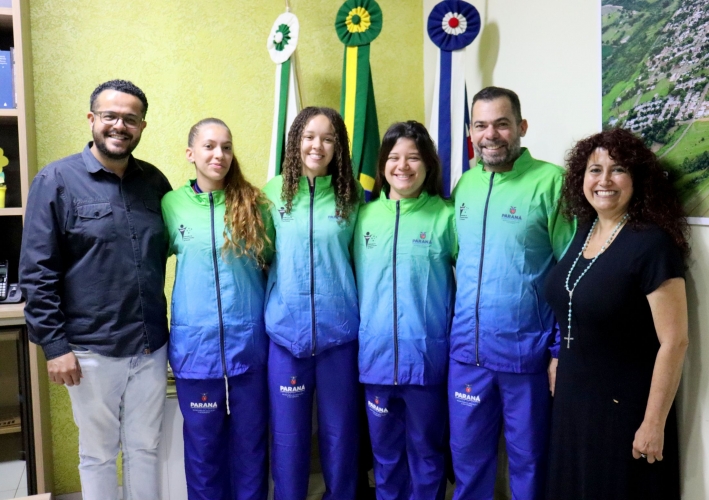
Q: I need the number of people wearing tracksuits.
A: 4